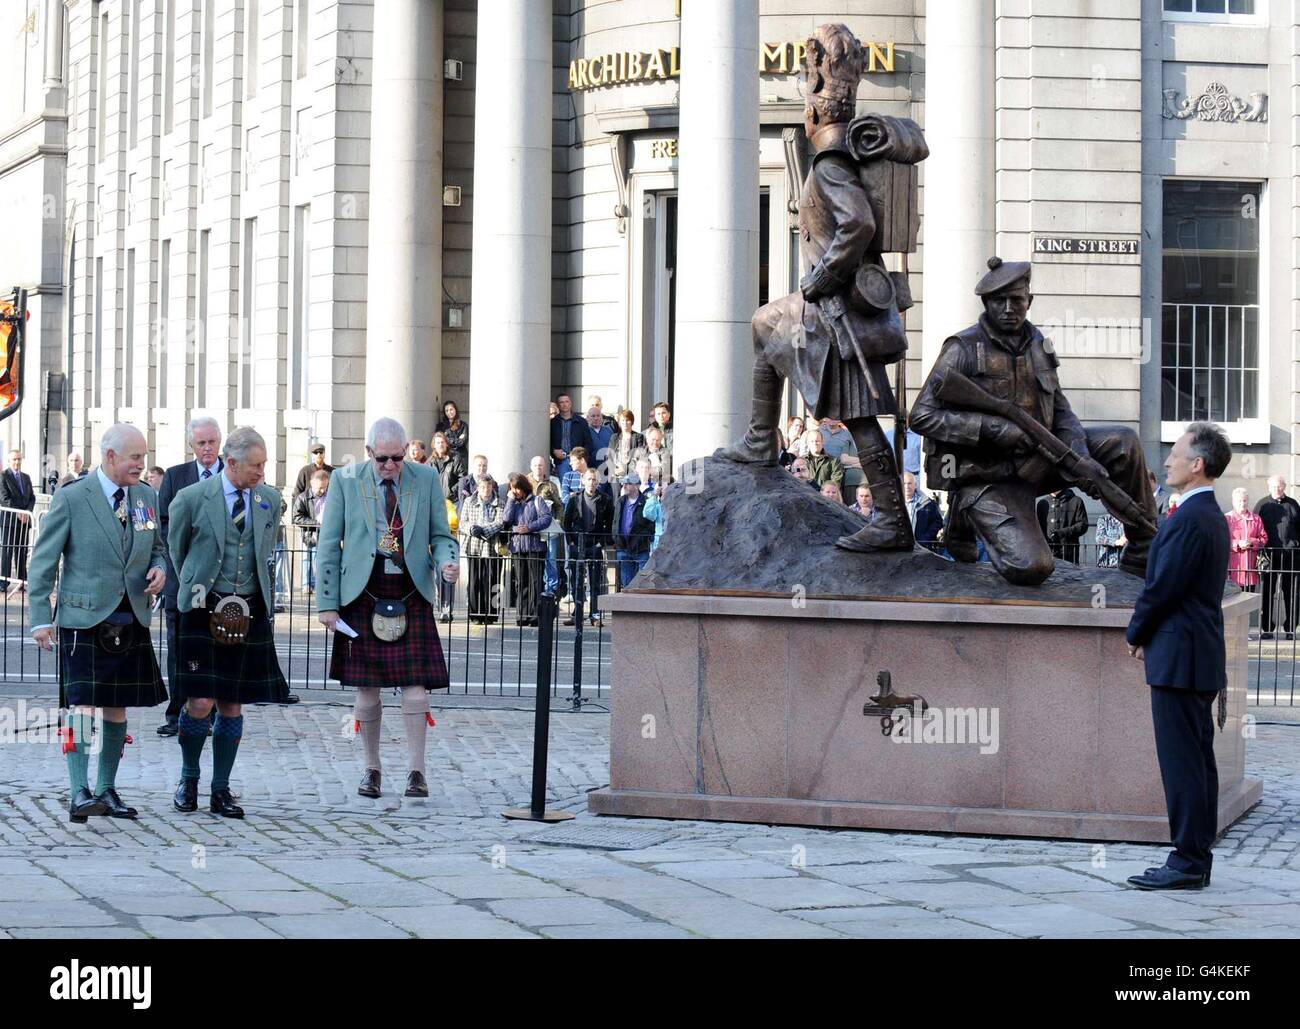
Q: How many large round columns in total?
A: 4